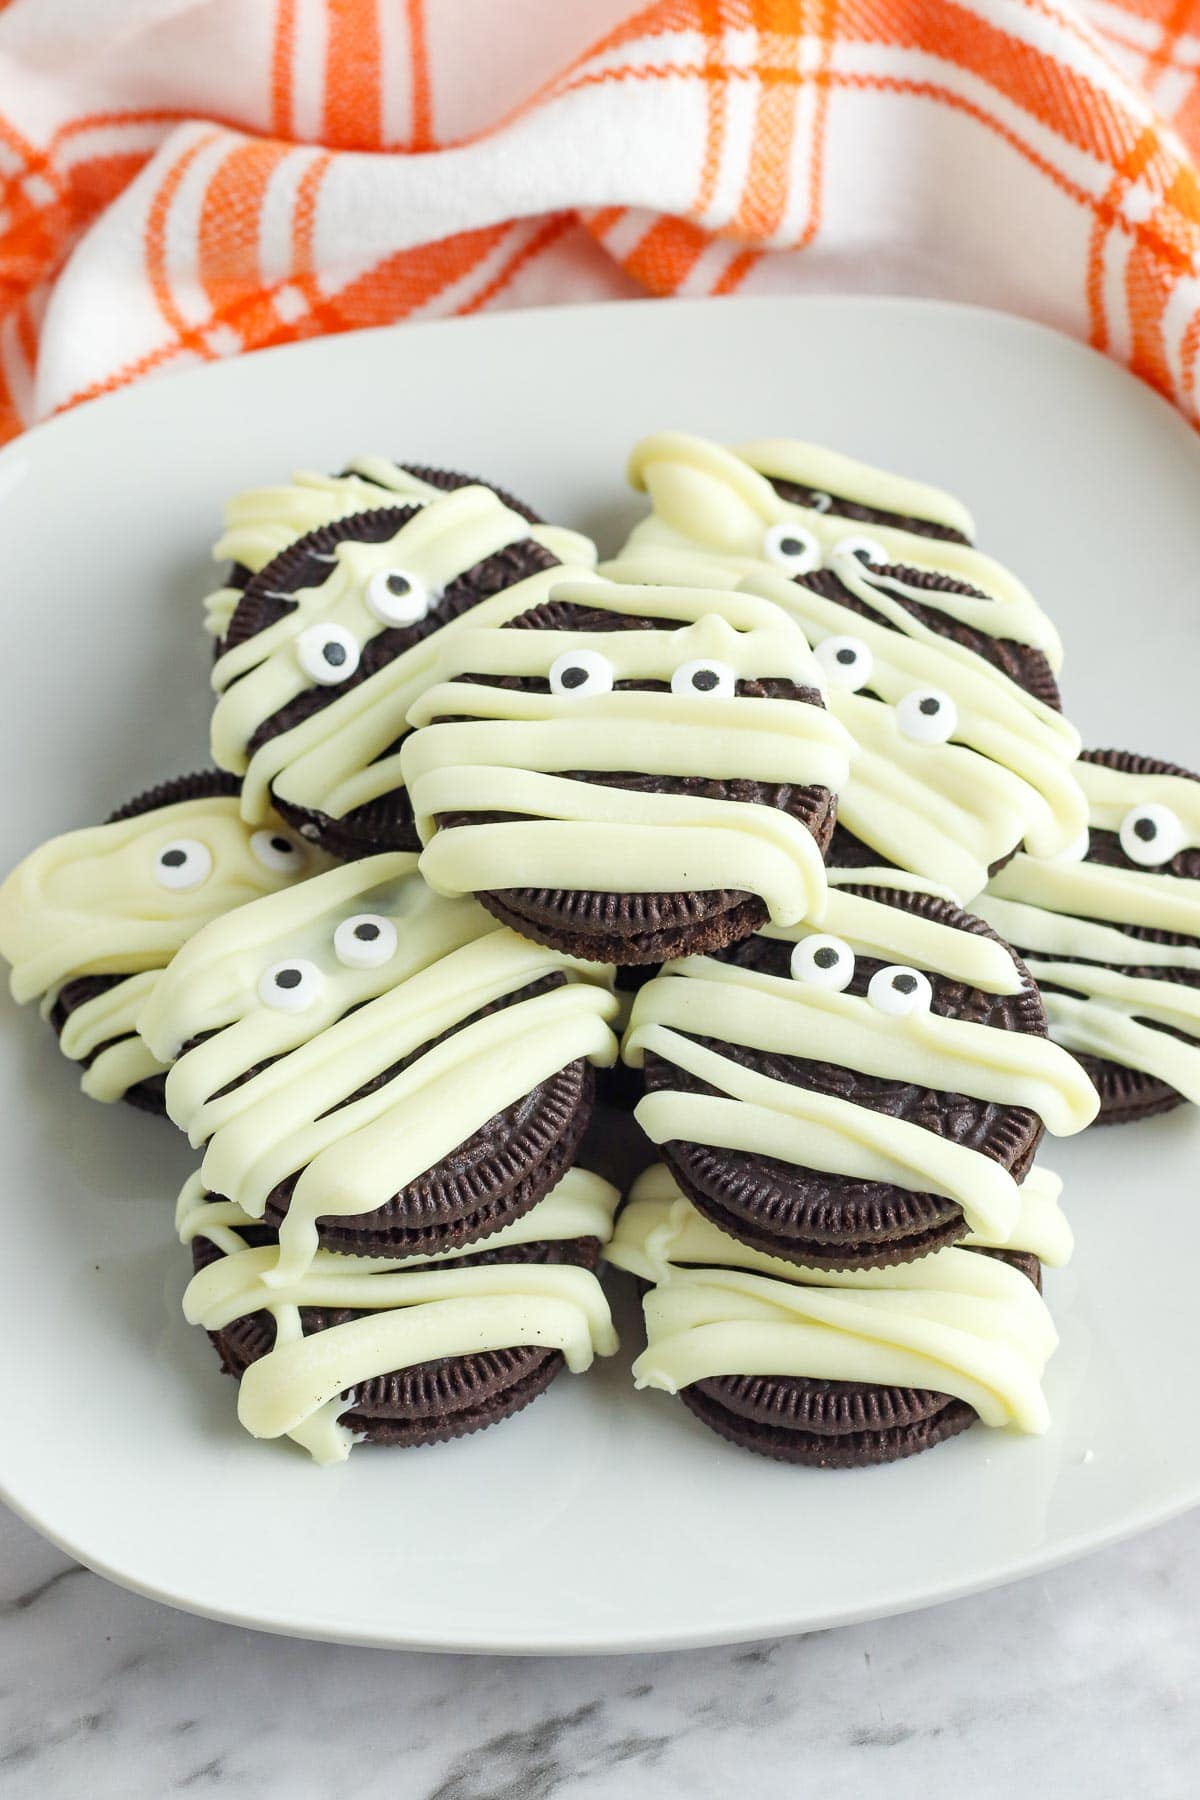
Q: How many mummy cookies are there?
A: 11